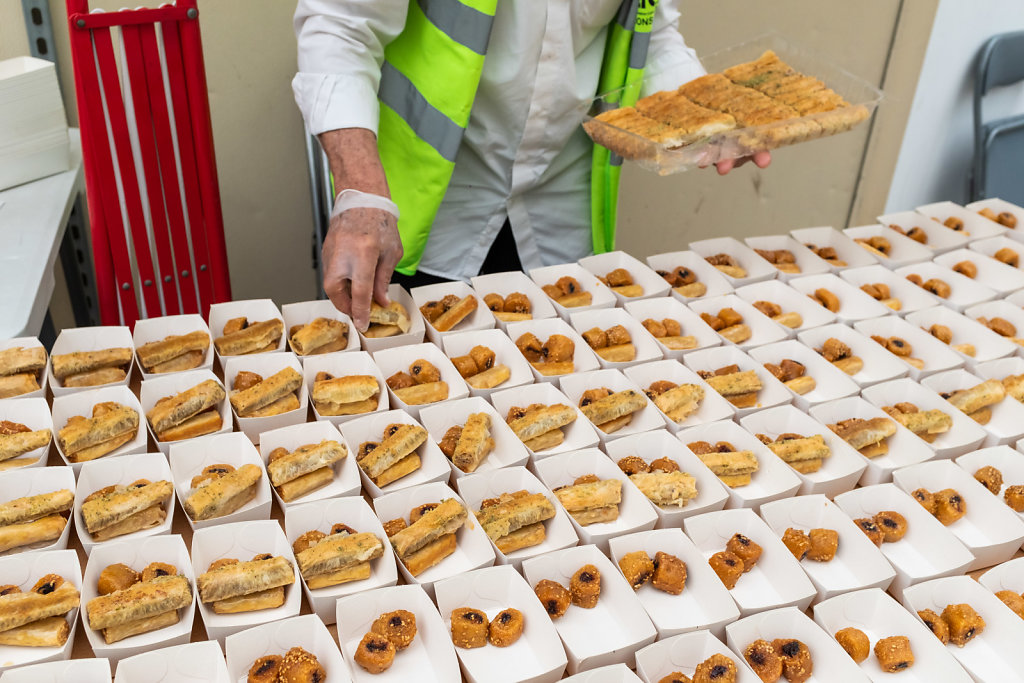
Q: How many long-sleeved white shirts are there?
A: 1